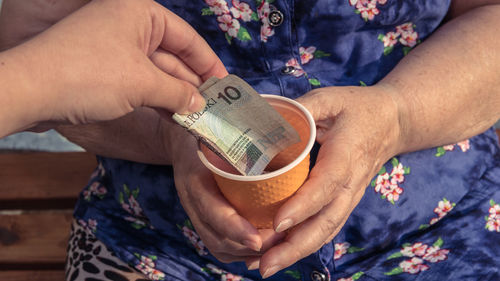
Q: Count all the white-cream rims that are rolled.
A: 1